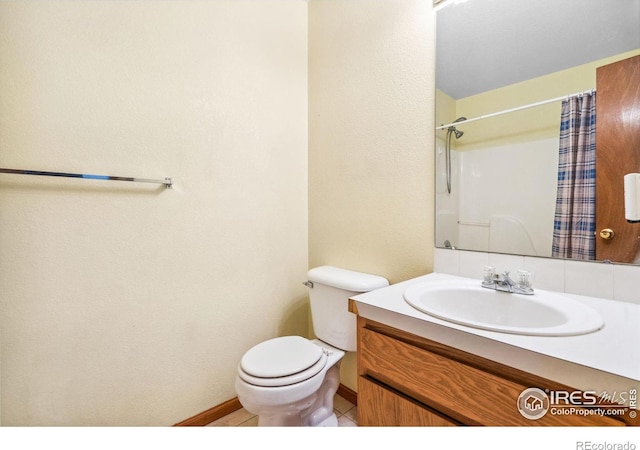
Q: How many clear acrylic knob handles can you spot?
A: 2